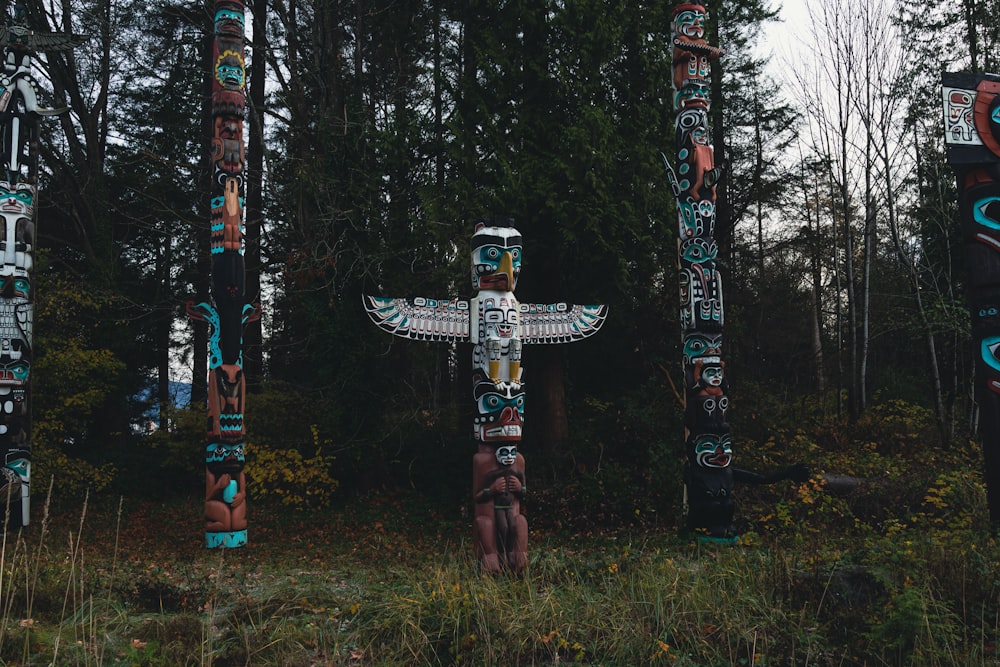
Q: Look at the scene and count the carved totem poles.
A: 5